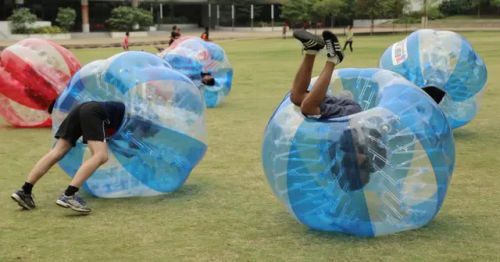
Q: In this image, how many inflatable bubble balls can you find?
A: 5